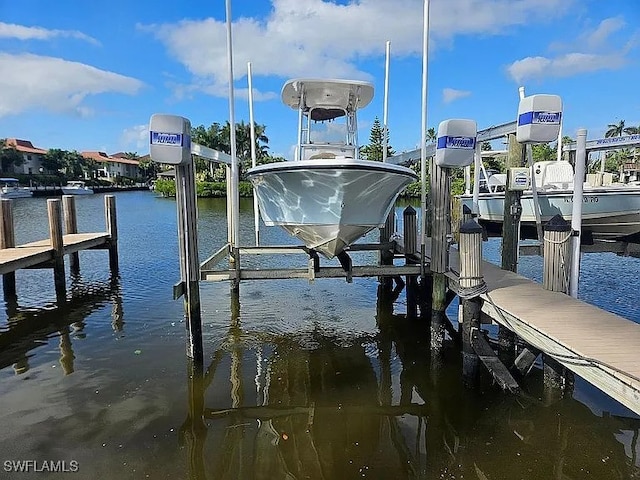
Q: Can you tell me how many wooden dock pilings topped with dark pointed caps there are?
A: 4